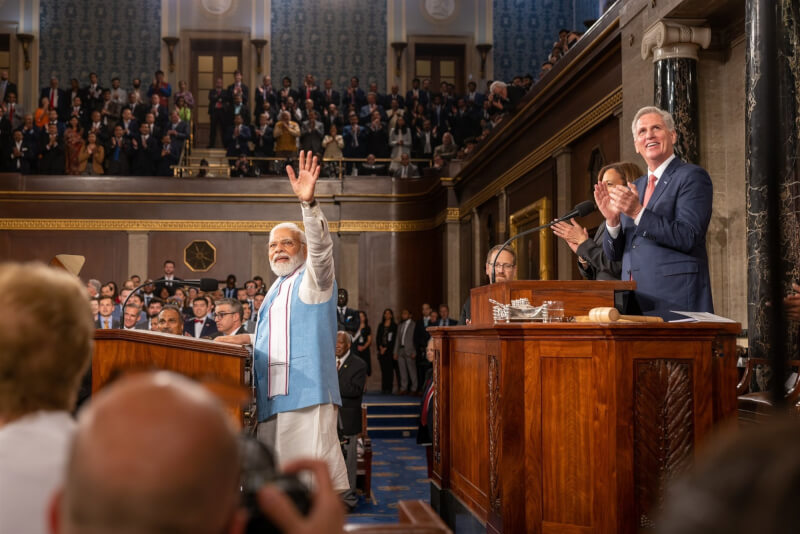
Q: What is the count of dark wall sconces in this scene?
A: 5